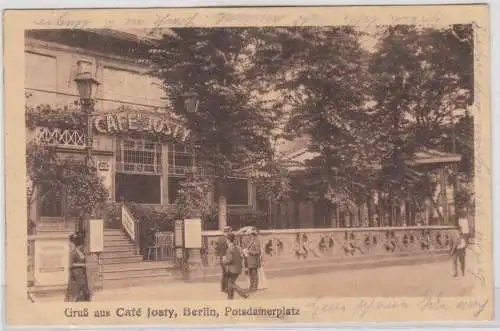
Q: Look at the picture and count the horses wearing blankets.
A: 0